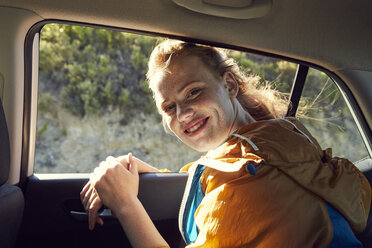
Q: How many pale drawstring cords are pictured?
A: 2